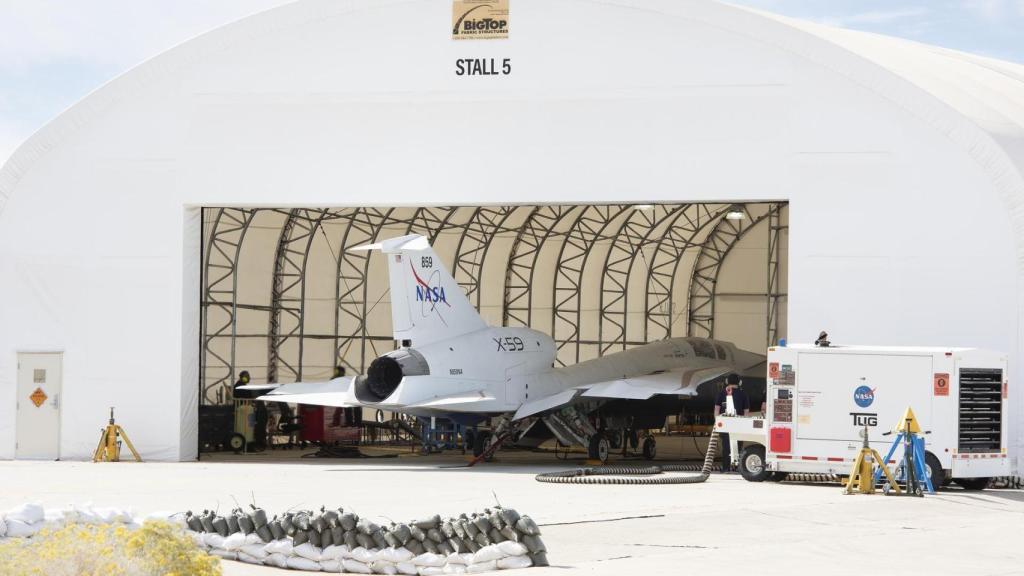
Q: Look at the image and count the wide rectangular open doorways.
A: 1